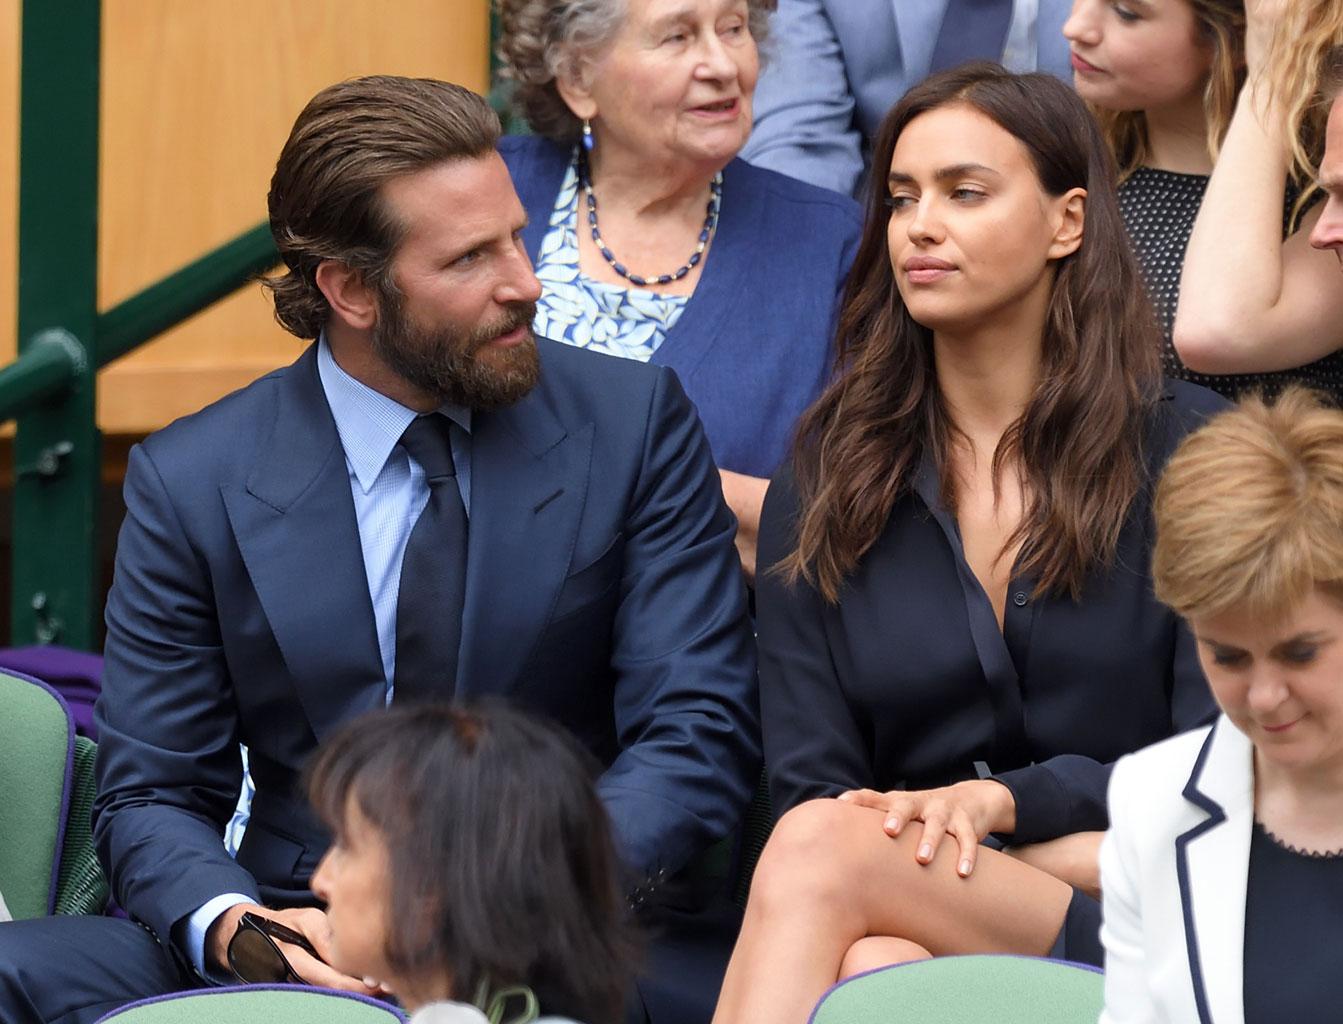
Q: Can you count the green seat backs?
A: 3